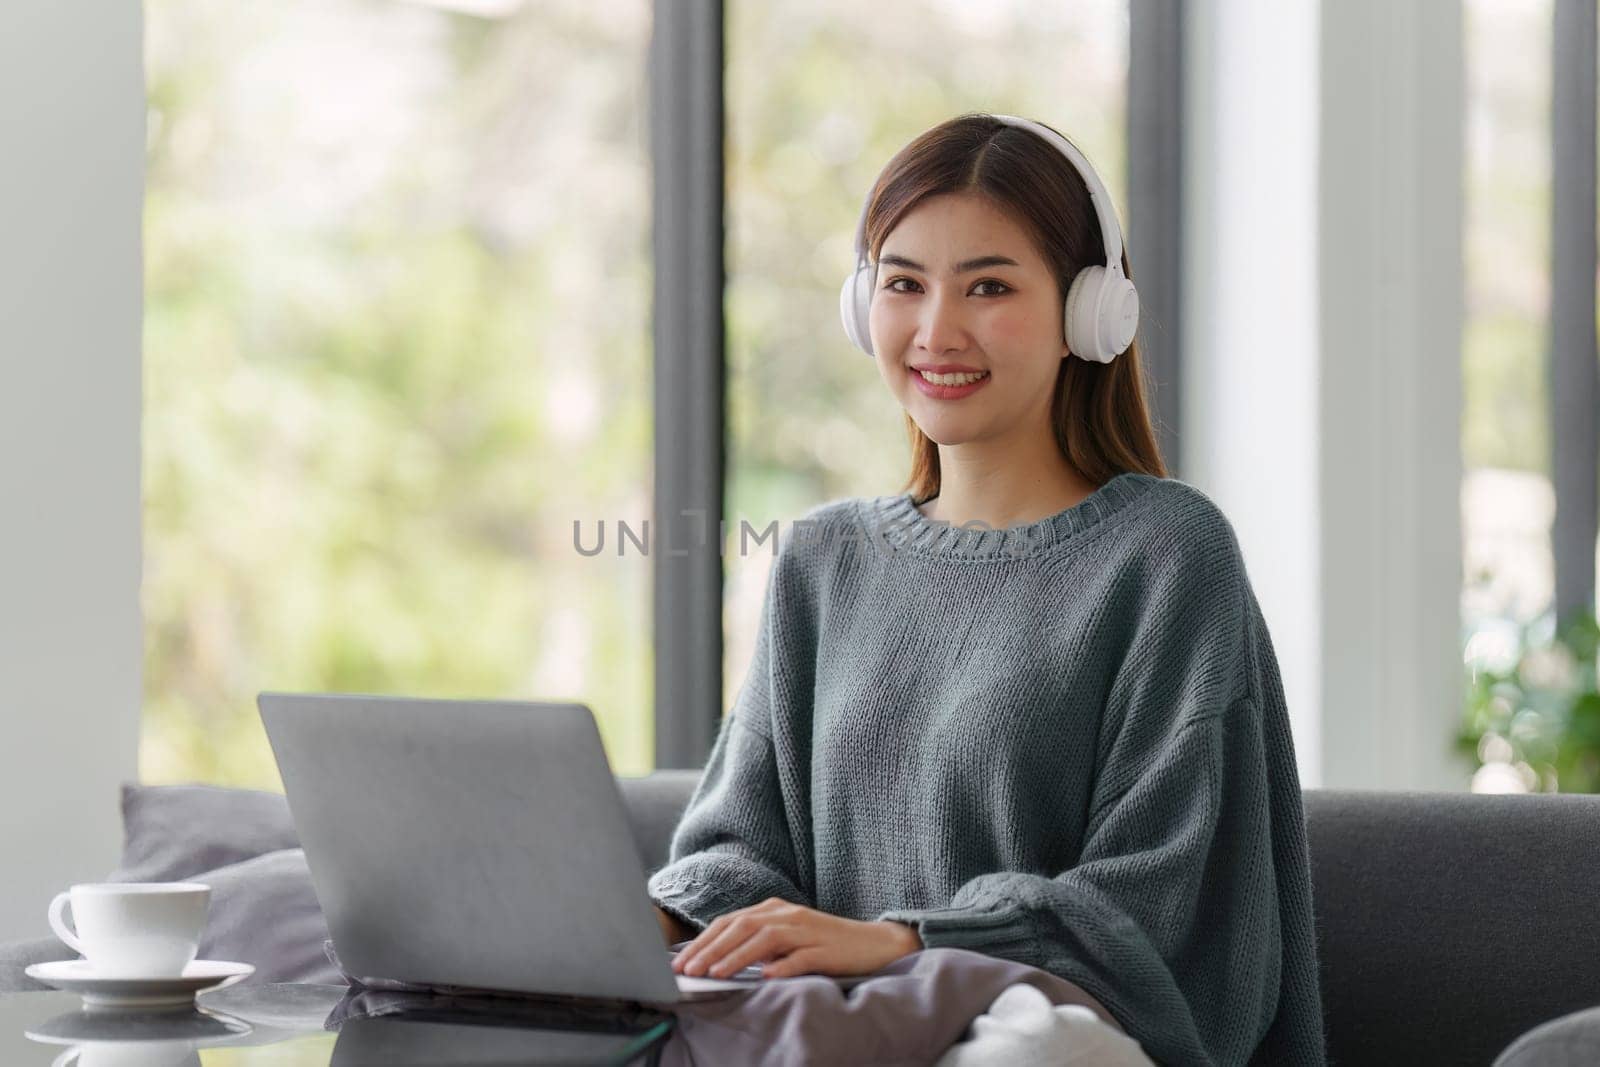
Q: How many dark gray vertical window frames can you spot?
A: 3